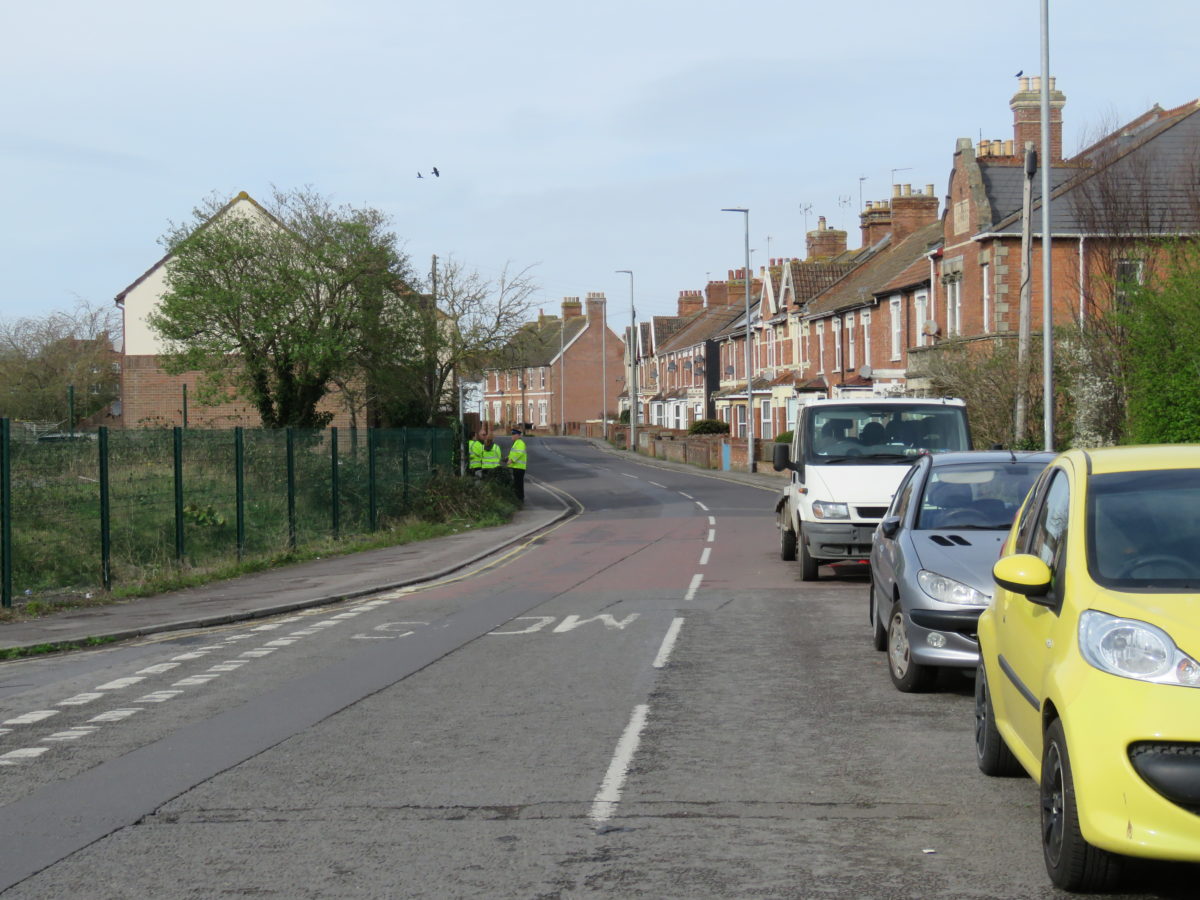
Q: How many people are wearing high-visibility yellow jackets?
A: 3